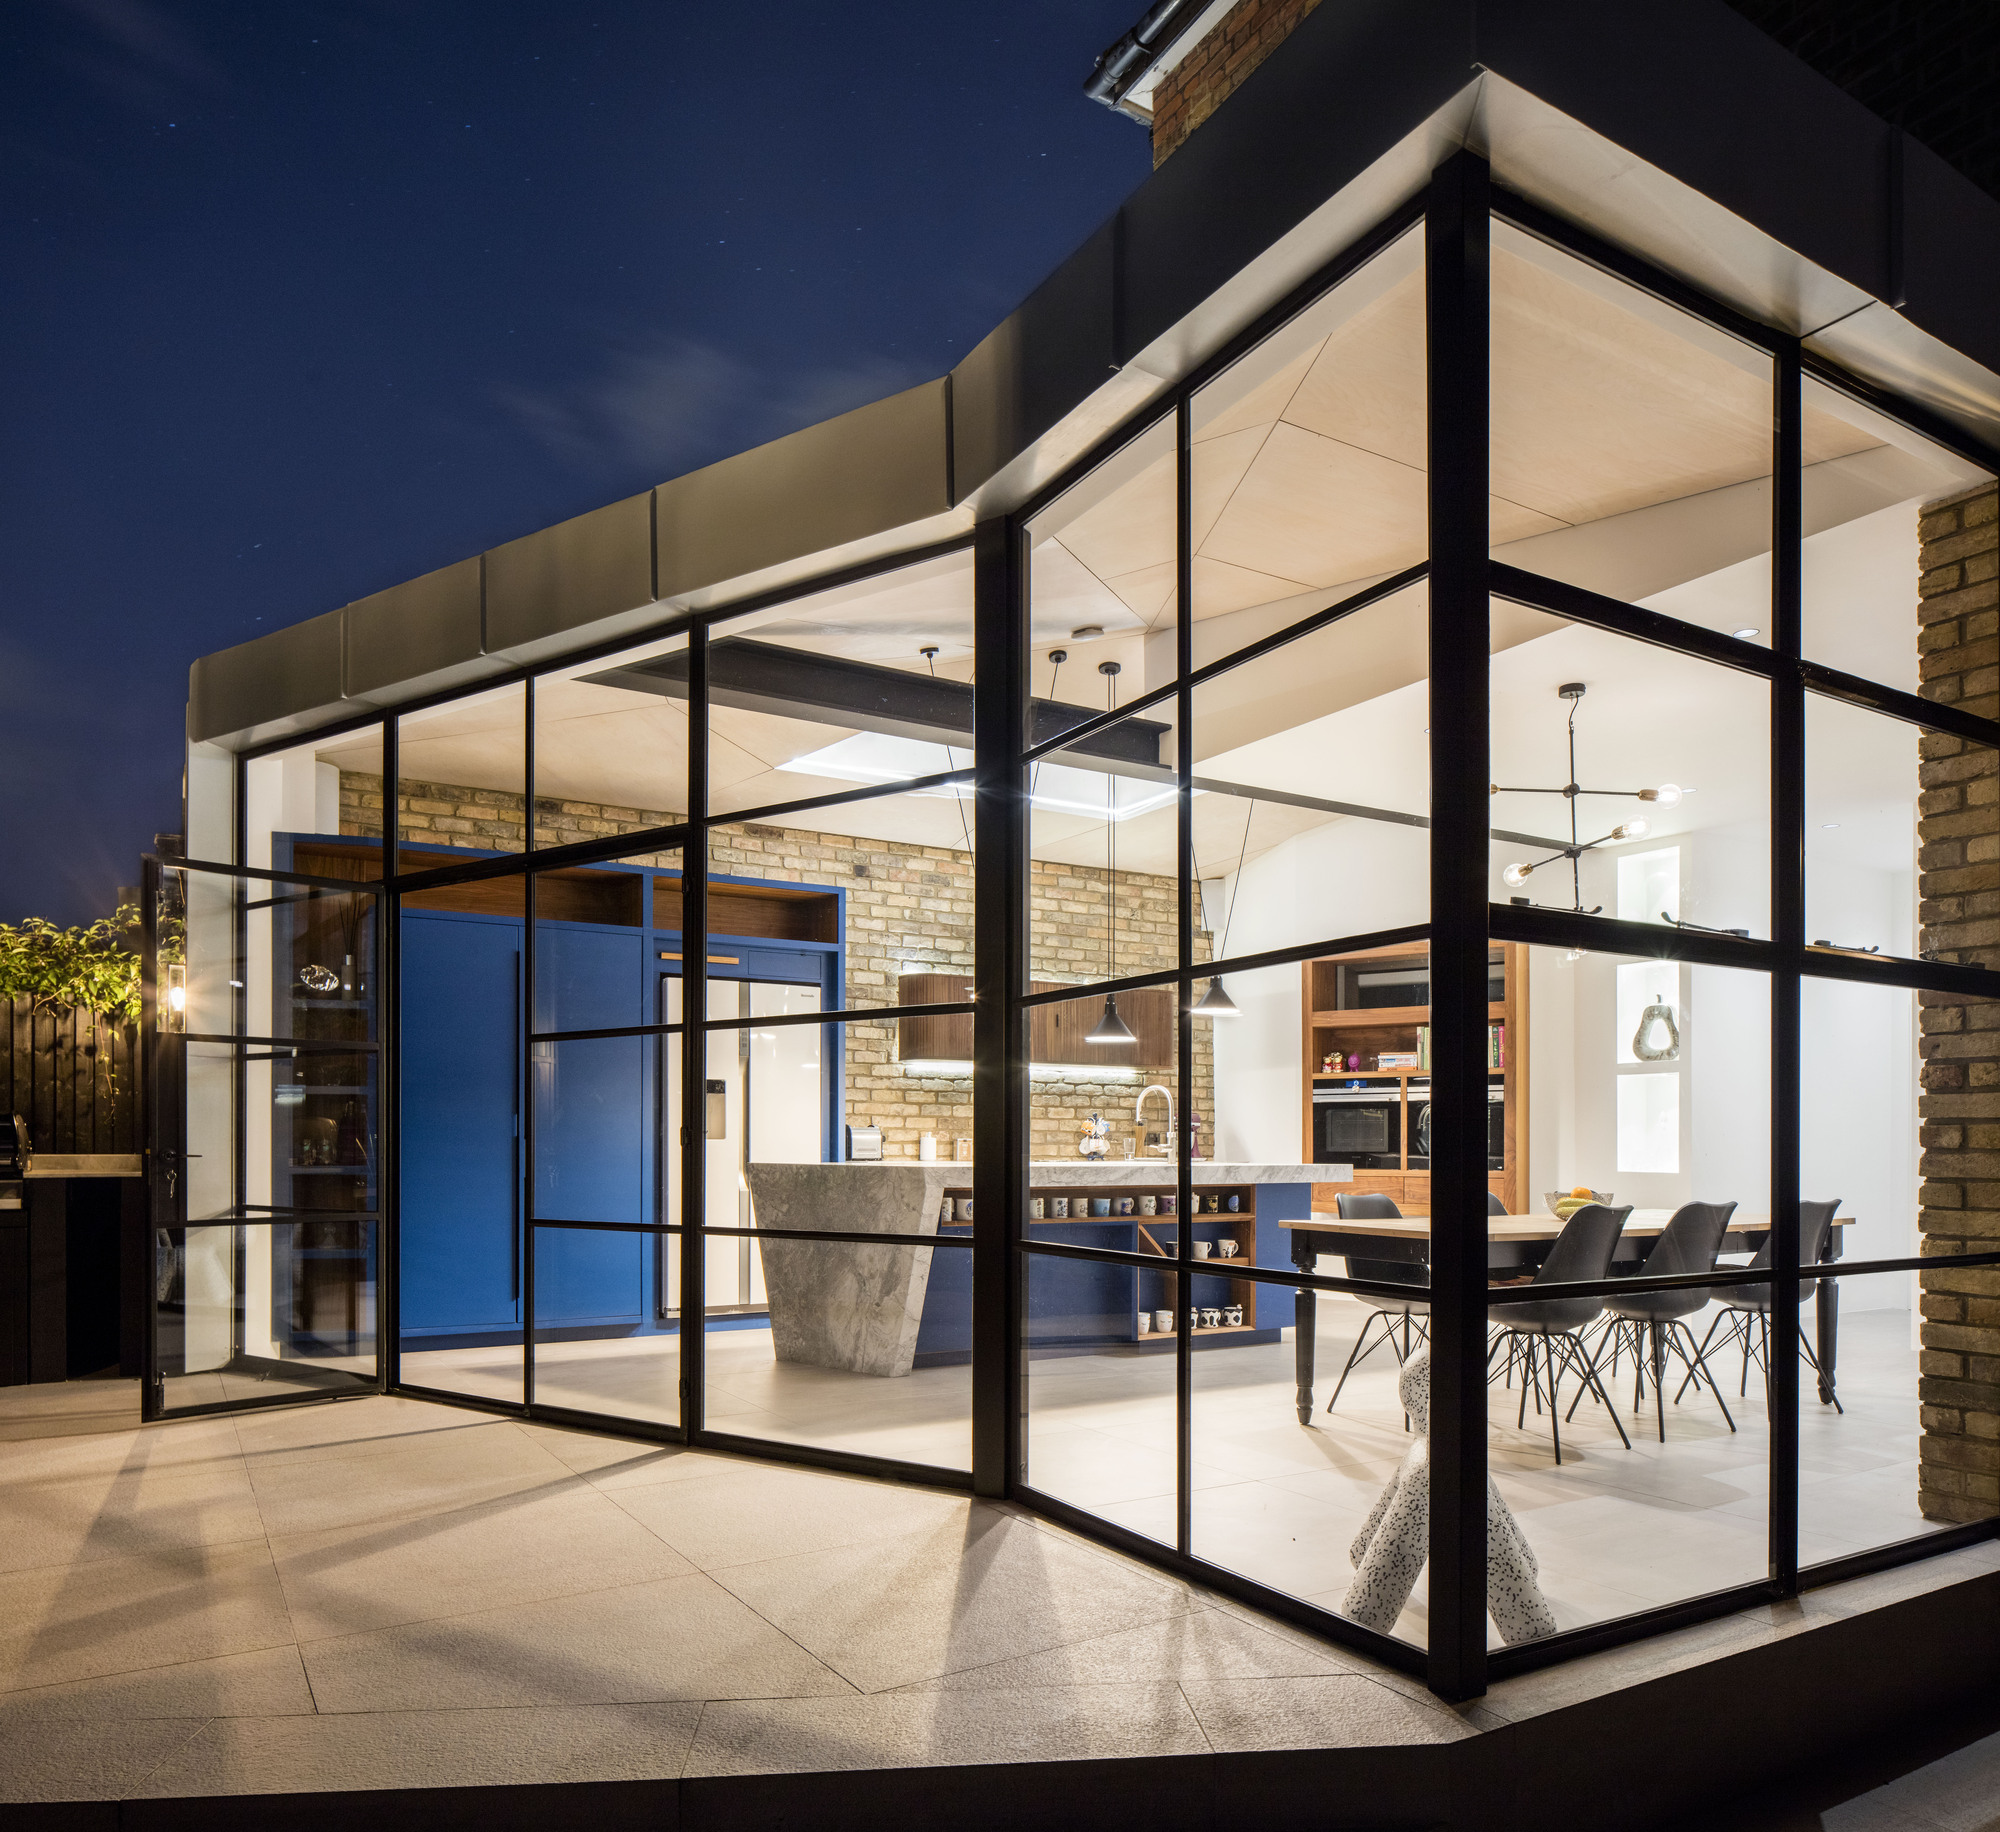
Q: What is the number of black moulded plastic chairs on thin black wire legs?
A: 5